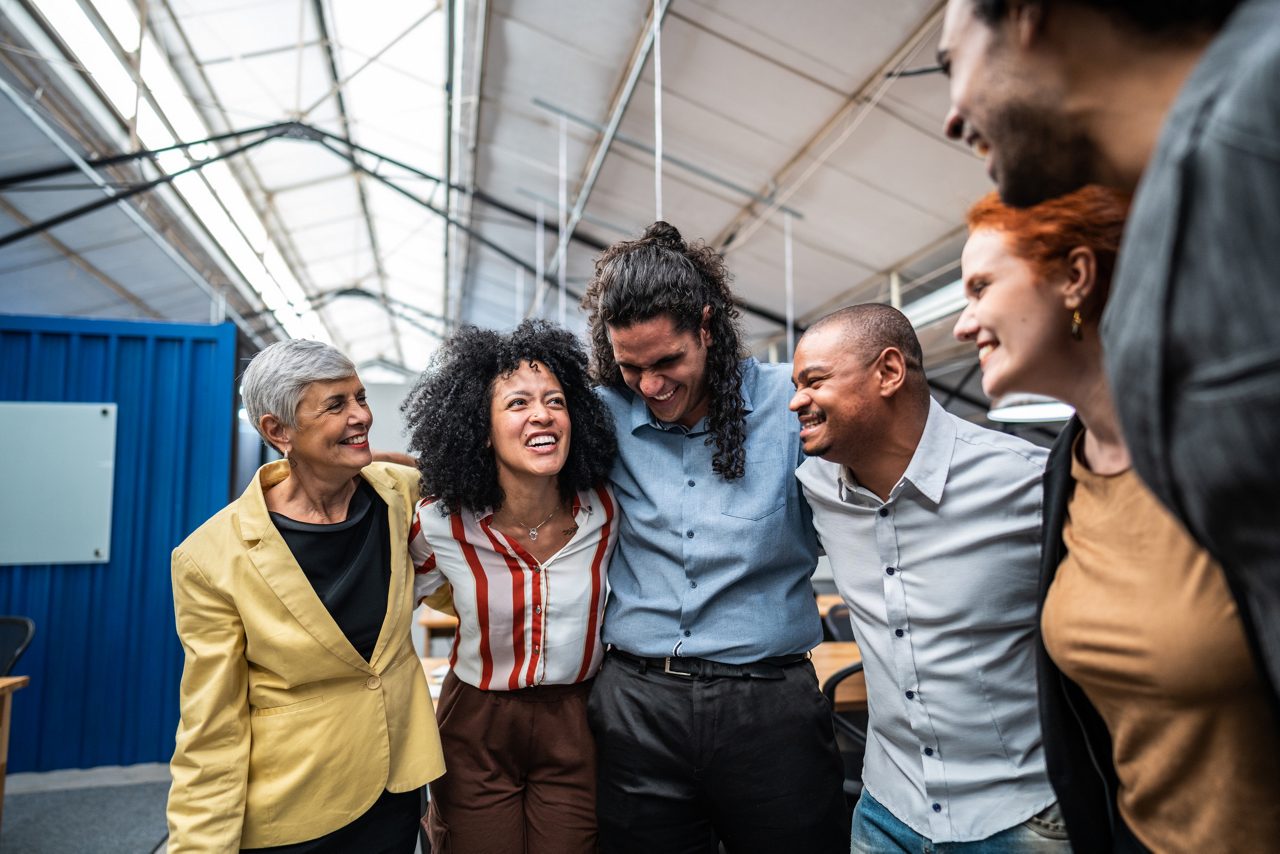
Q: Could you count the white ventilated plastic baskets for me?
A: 0